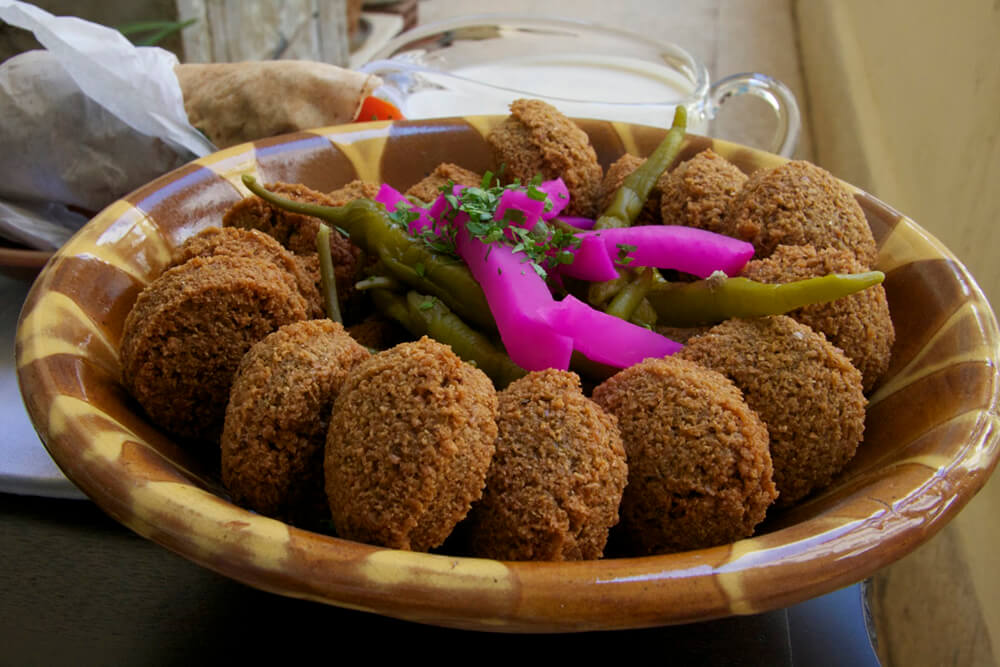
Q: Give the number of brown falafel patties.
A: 15